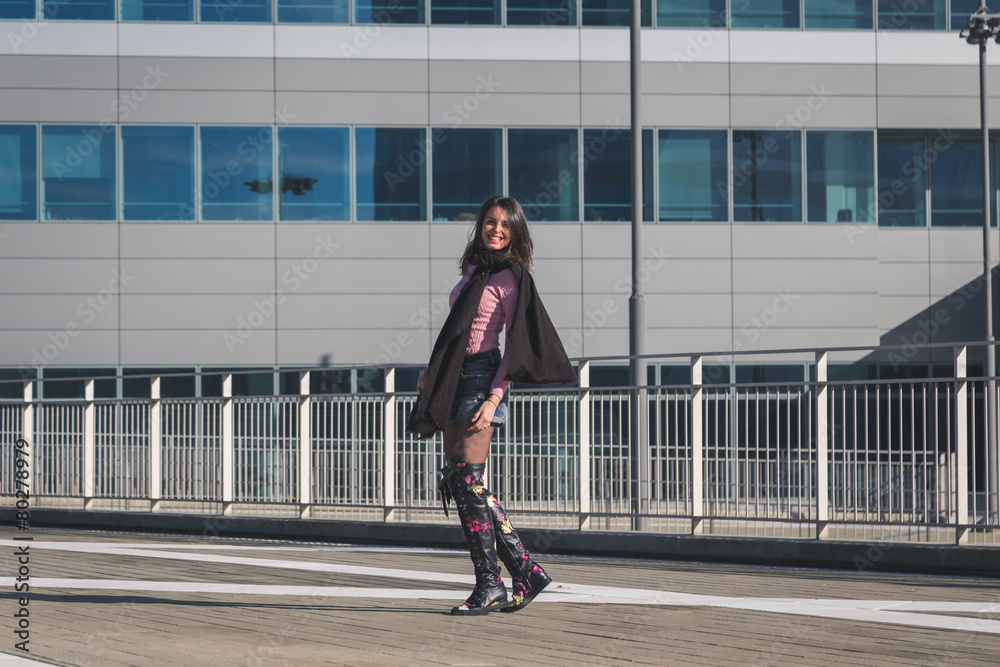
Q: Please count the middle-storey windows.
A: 14